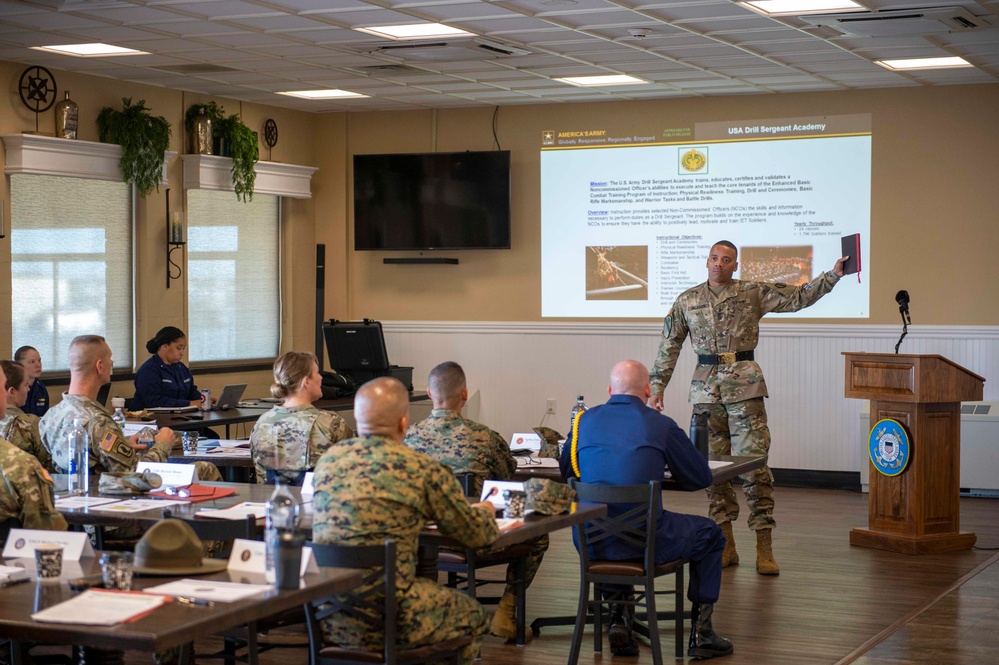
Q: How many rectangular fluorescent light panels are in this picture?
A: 6